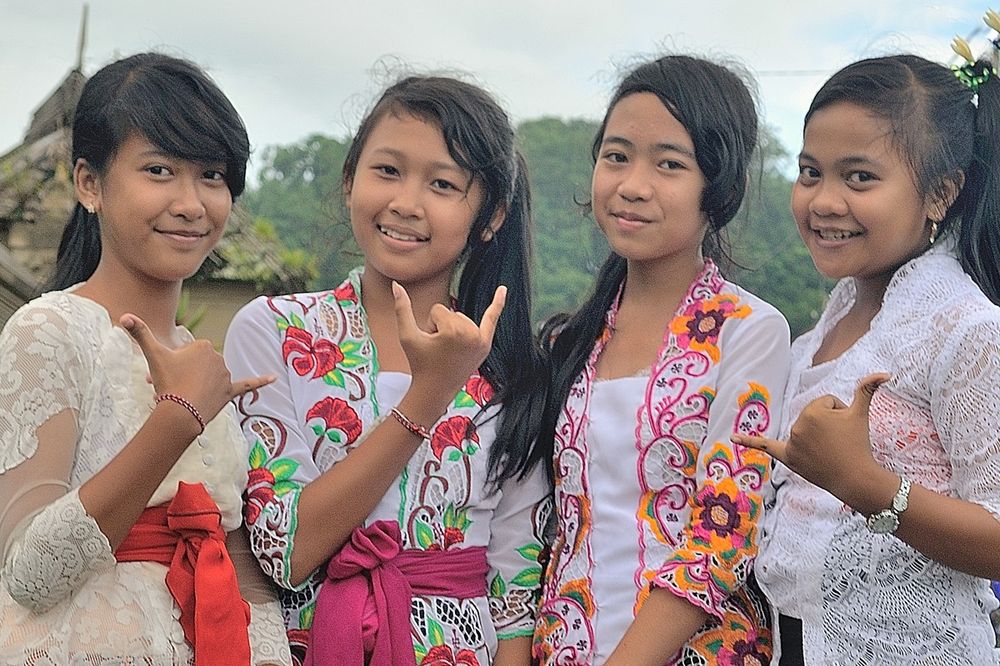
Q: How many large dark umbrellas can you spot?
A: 0